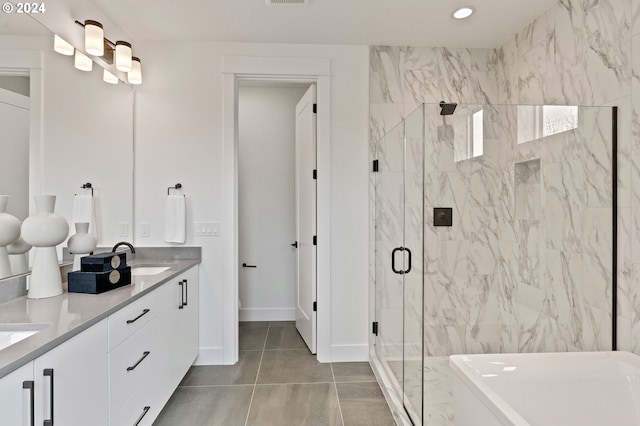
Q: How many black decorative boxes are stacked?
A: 2